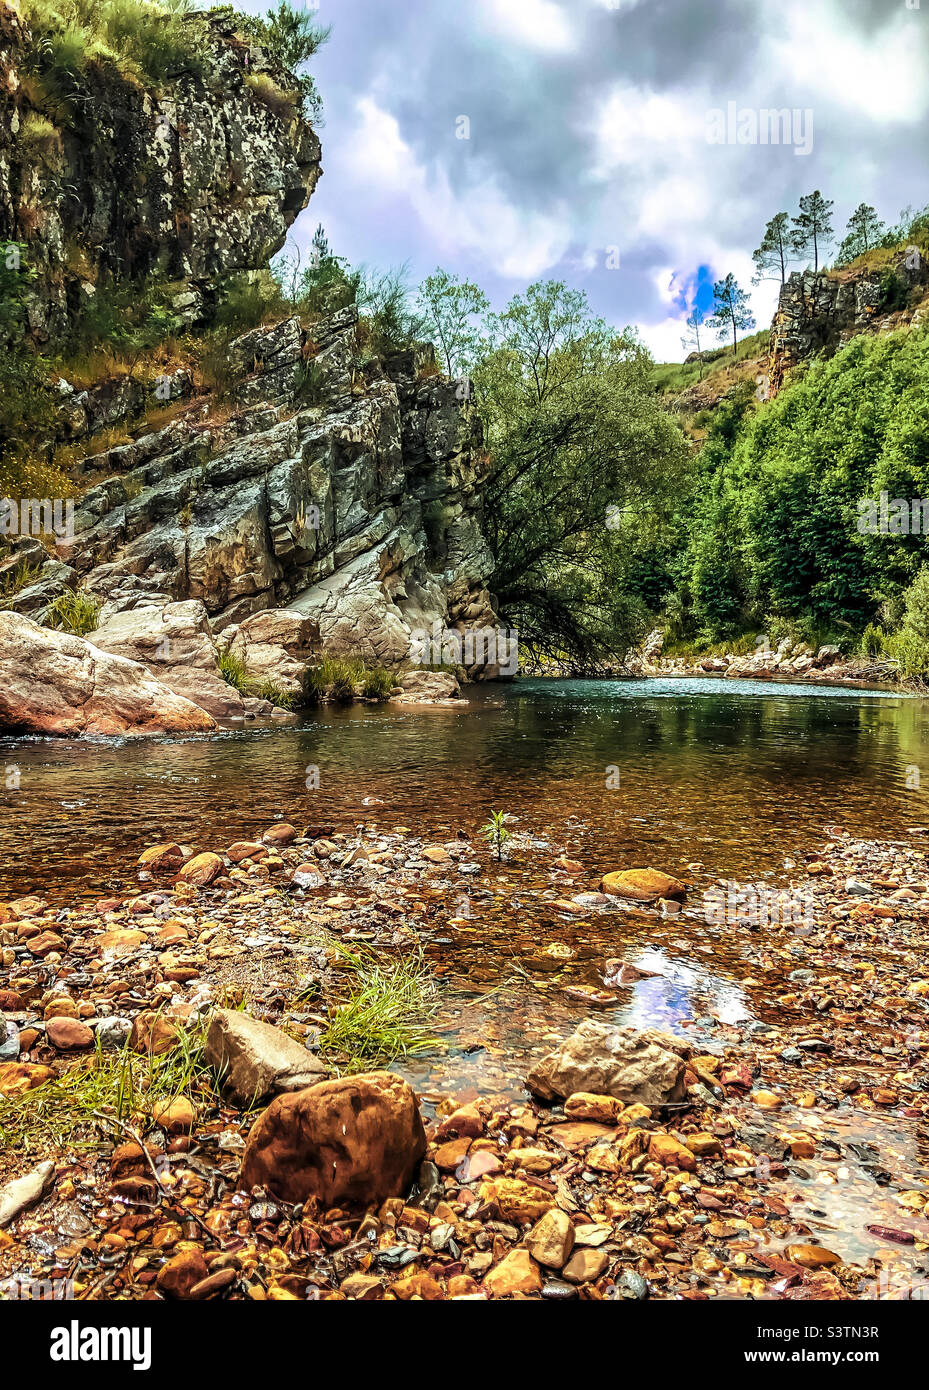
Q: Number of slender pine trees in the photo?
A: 5